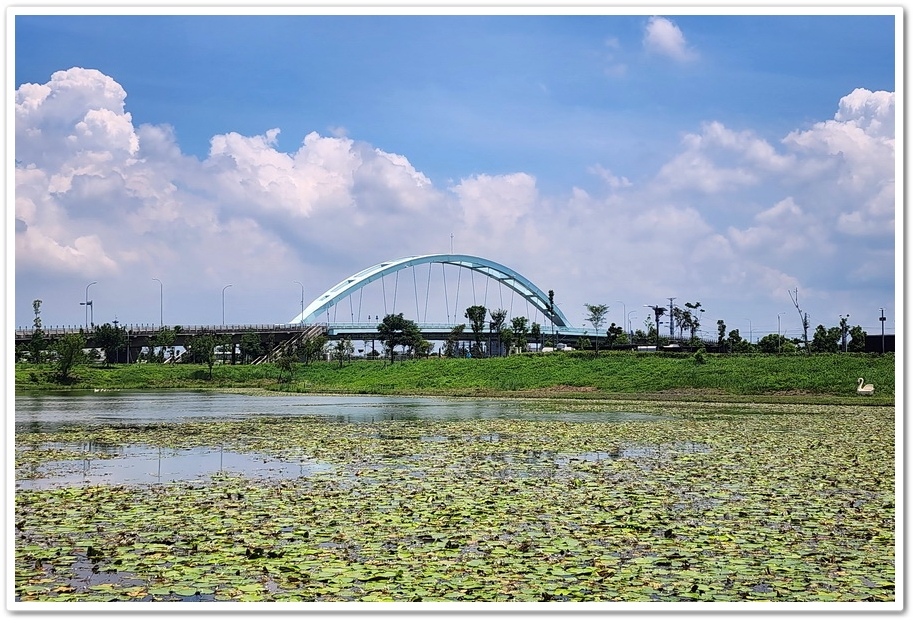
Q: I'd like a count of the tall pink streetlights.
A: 0